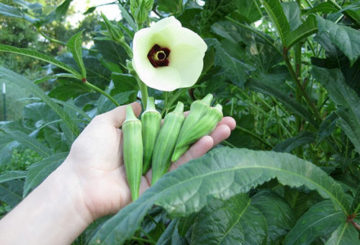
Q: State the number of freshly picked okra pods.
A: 5